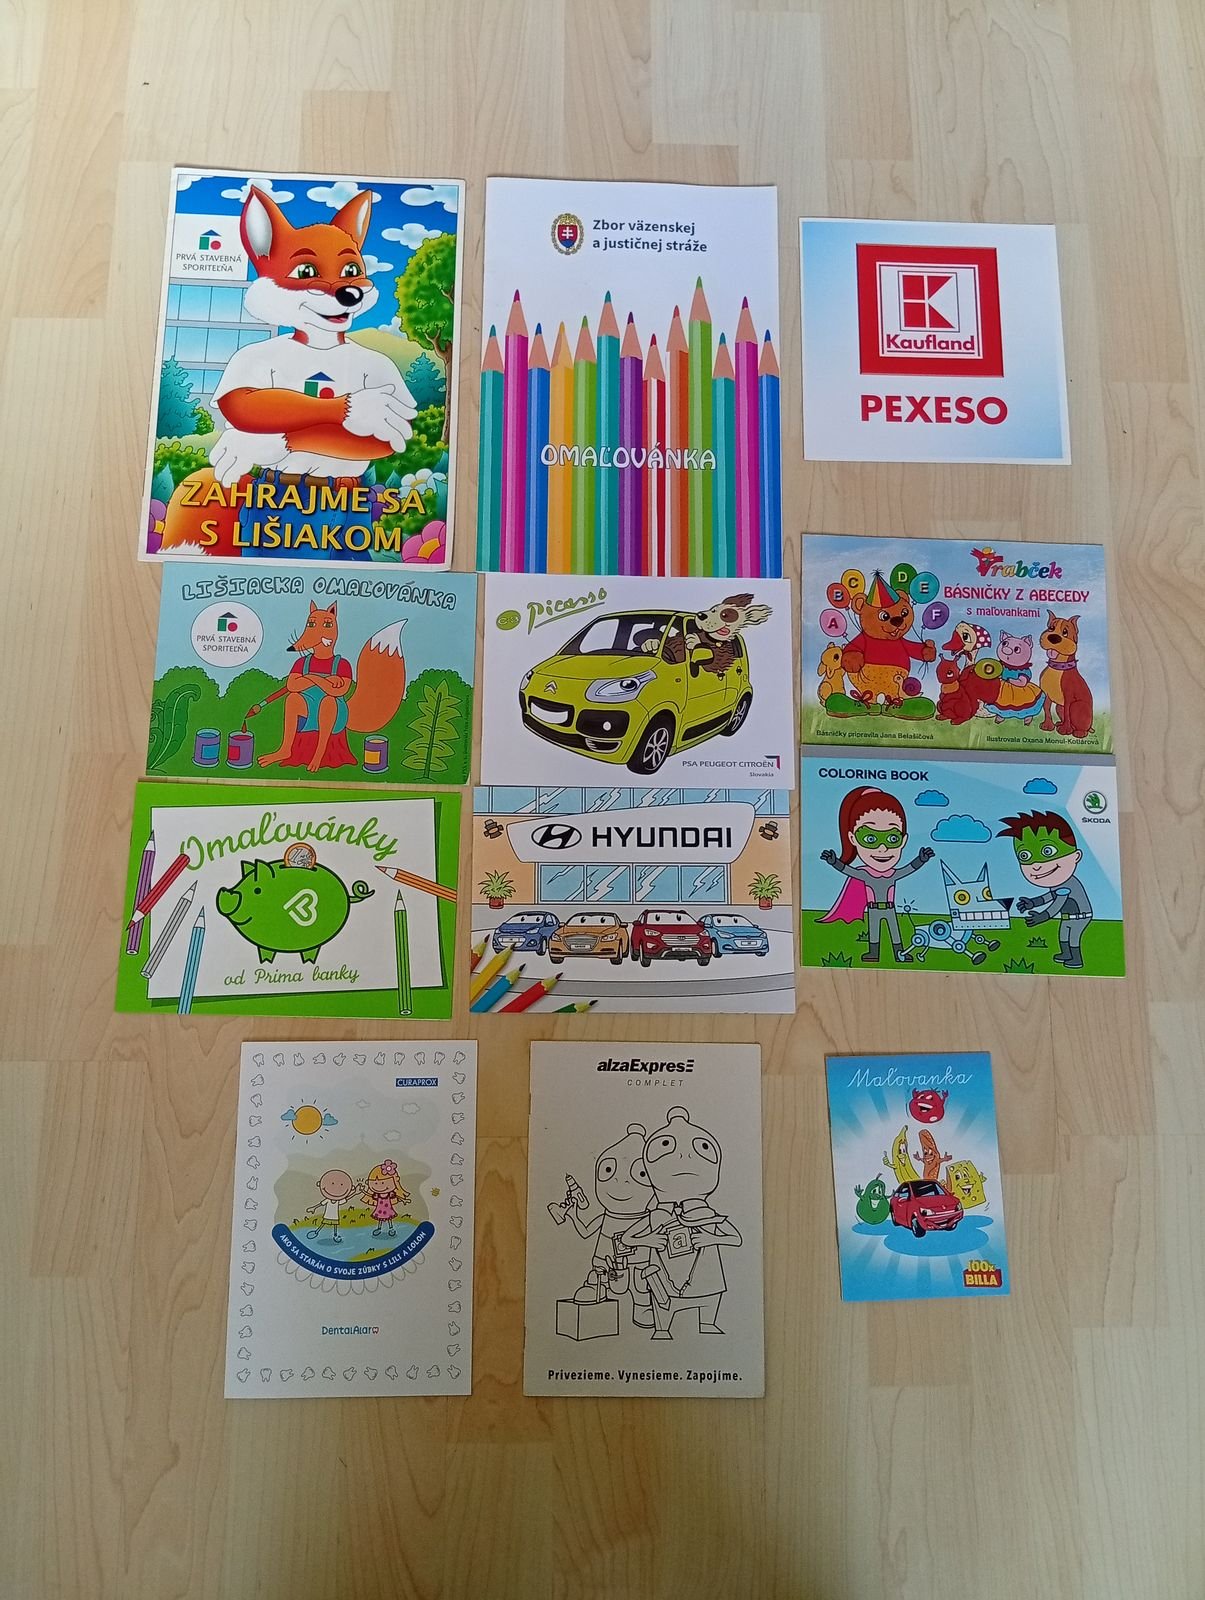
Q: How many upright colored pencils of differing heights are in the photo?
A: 13